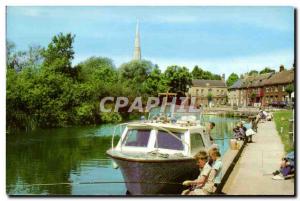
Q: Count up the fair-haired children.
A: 2